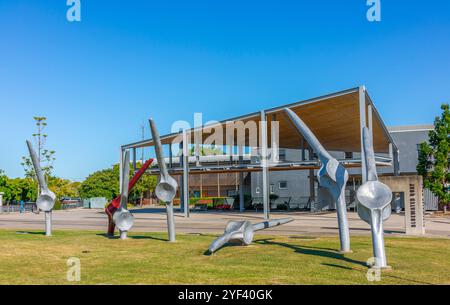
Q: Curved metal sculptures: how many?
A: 7